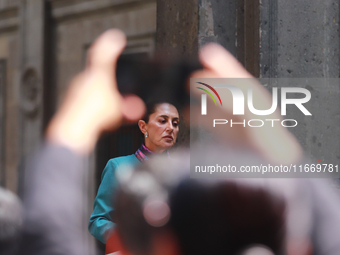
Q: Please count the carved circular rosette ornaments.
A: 1